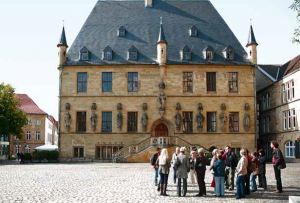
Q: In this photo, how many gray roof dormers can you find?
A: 8